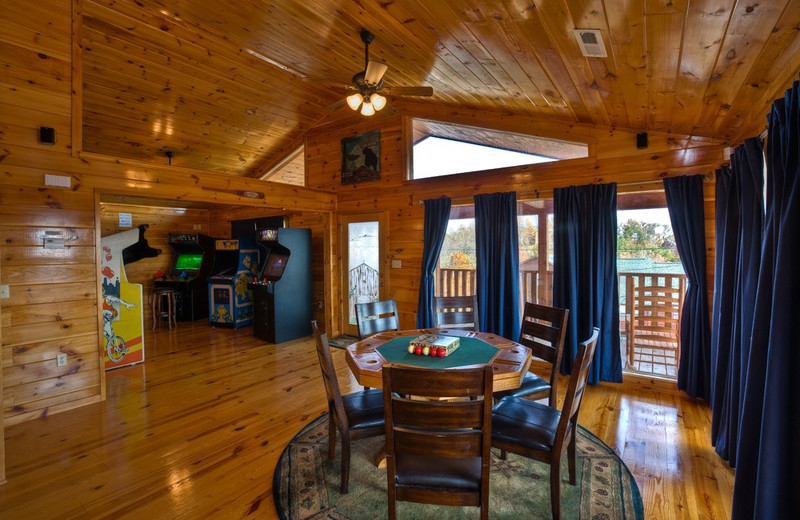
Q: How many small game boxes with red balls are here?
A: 1